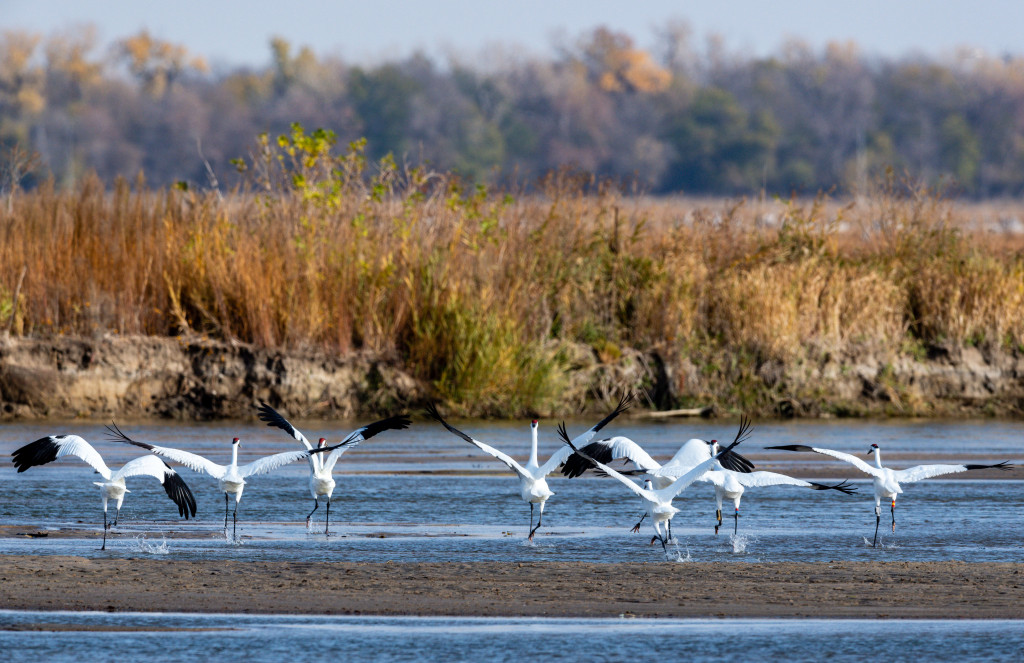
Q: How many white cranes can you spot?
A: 8